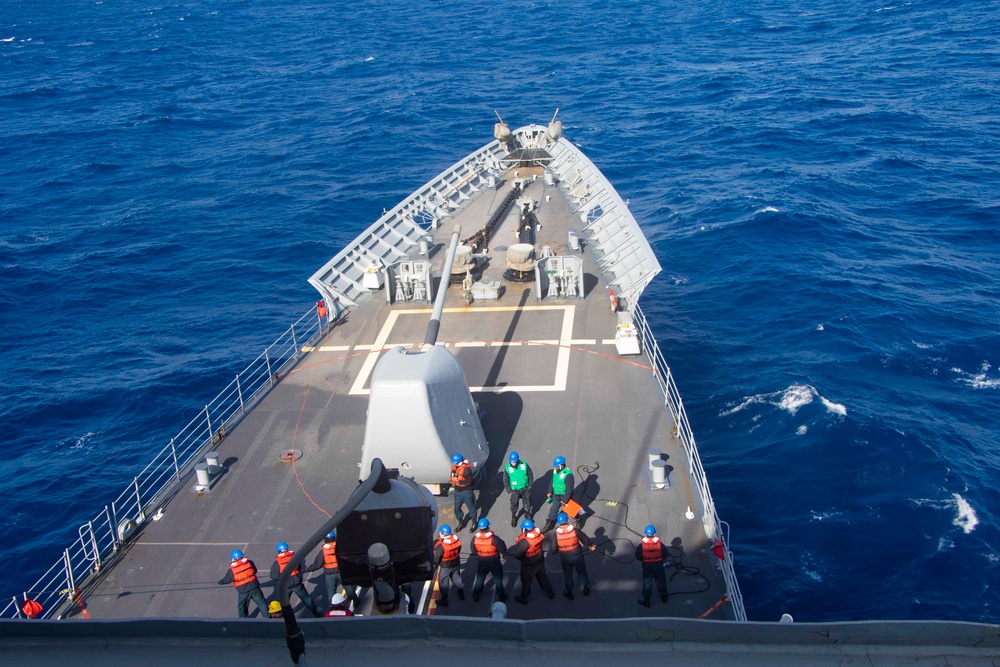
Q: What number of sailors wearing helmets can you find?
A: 13